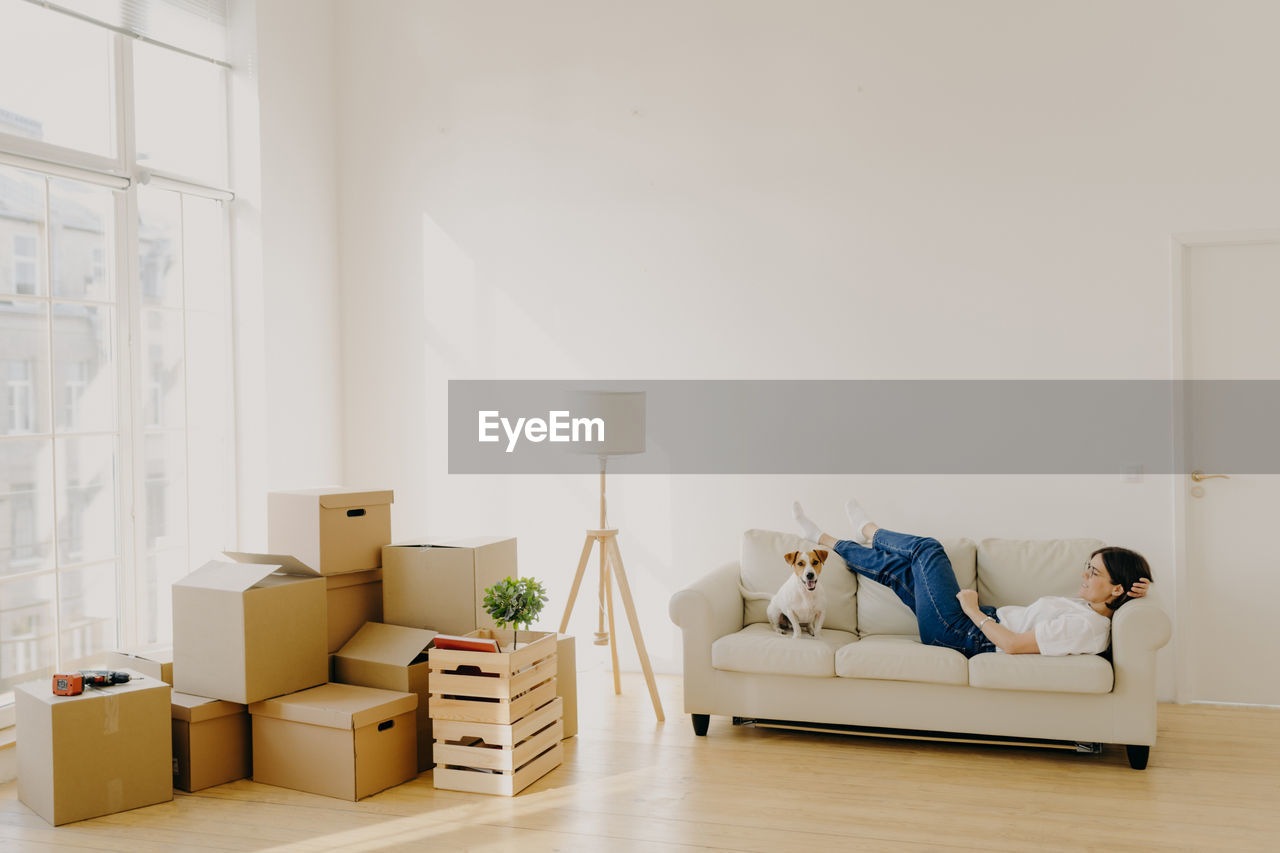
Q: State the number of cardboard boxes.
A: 10